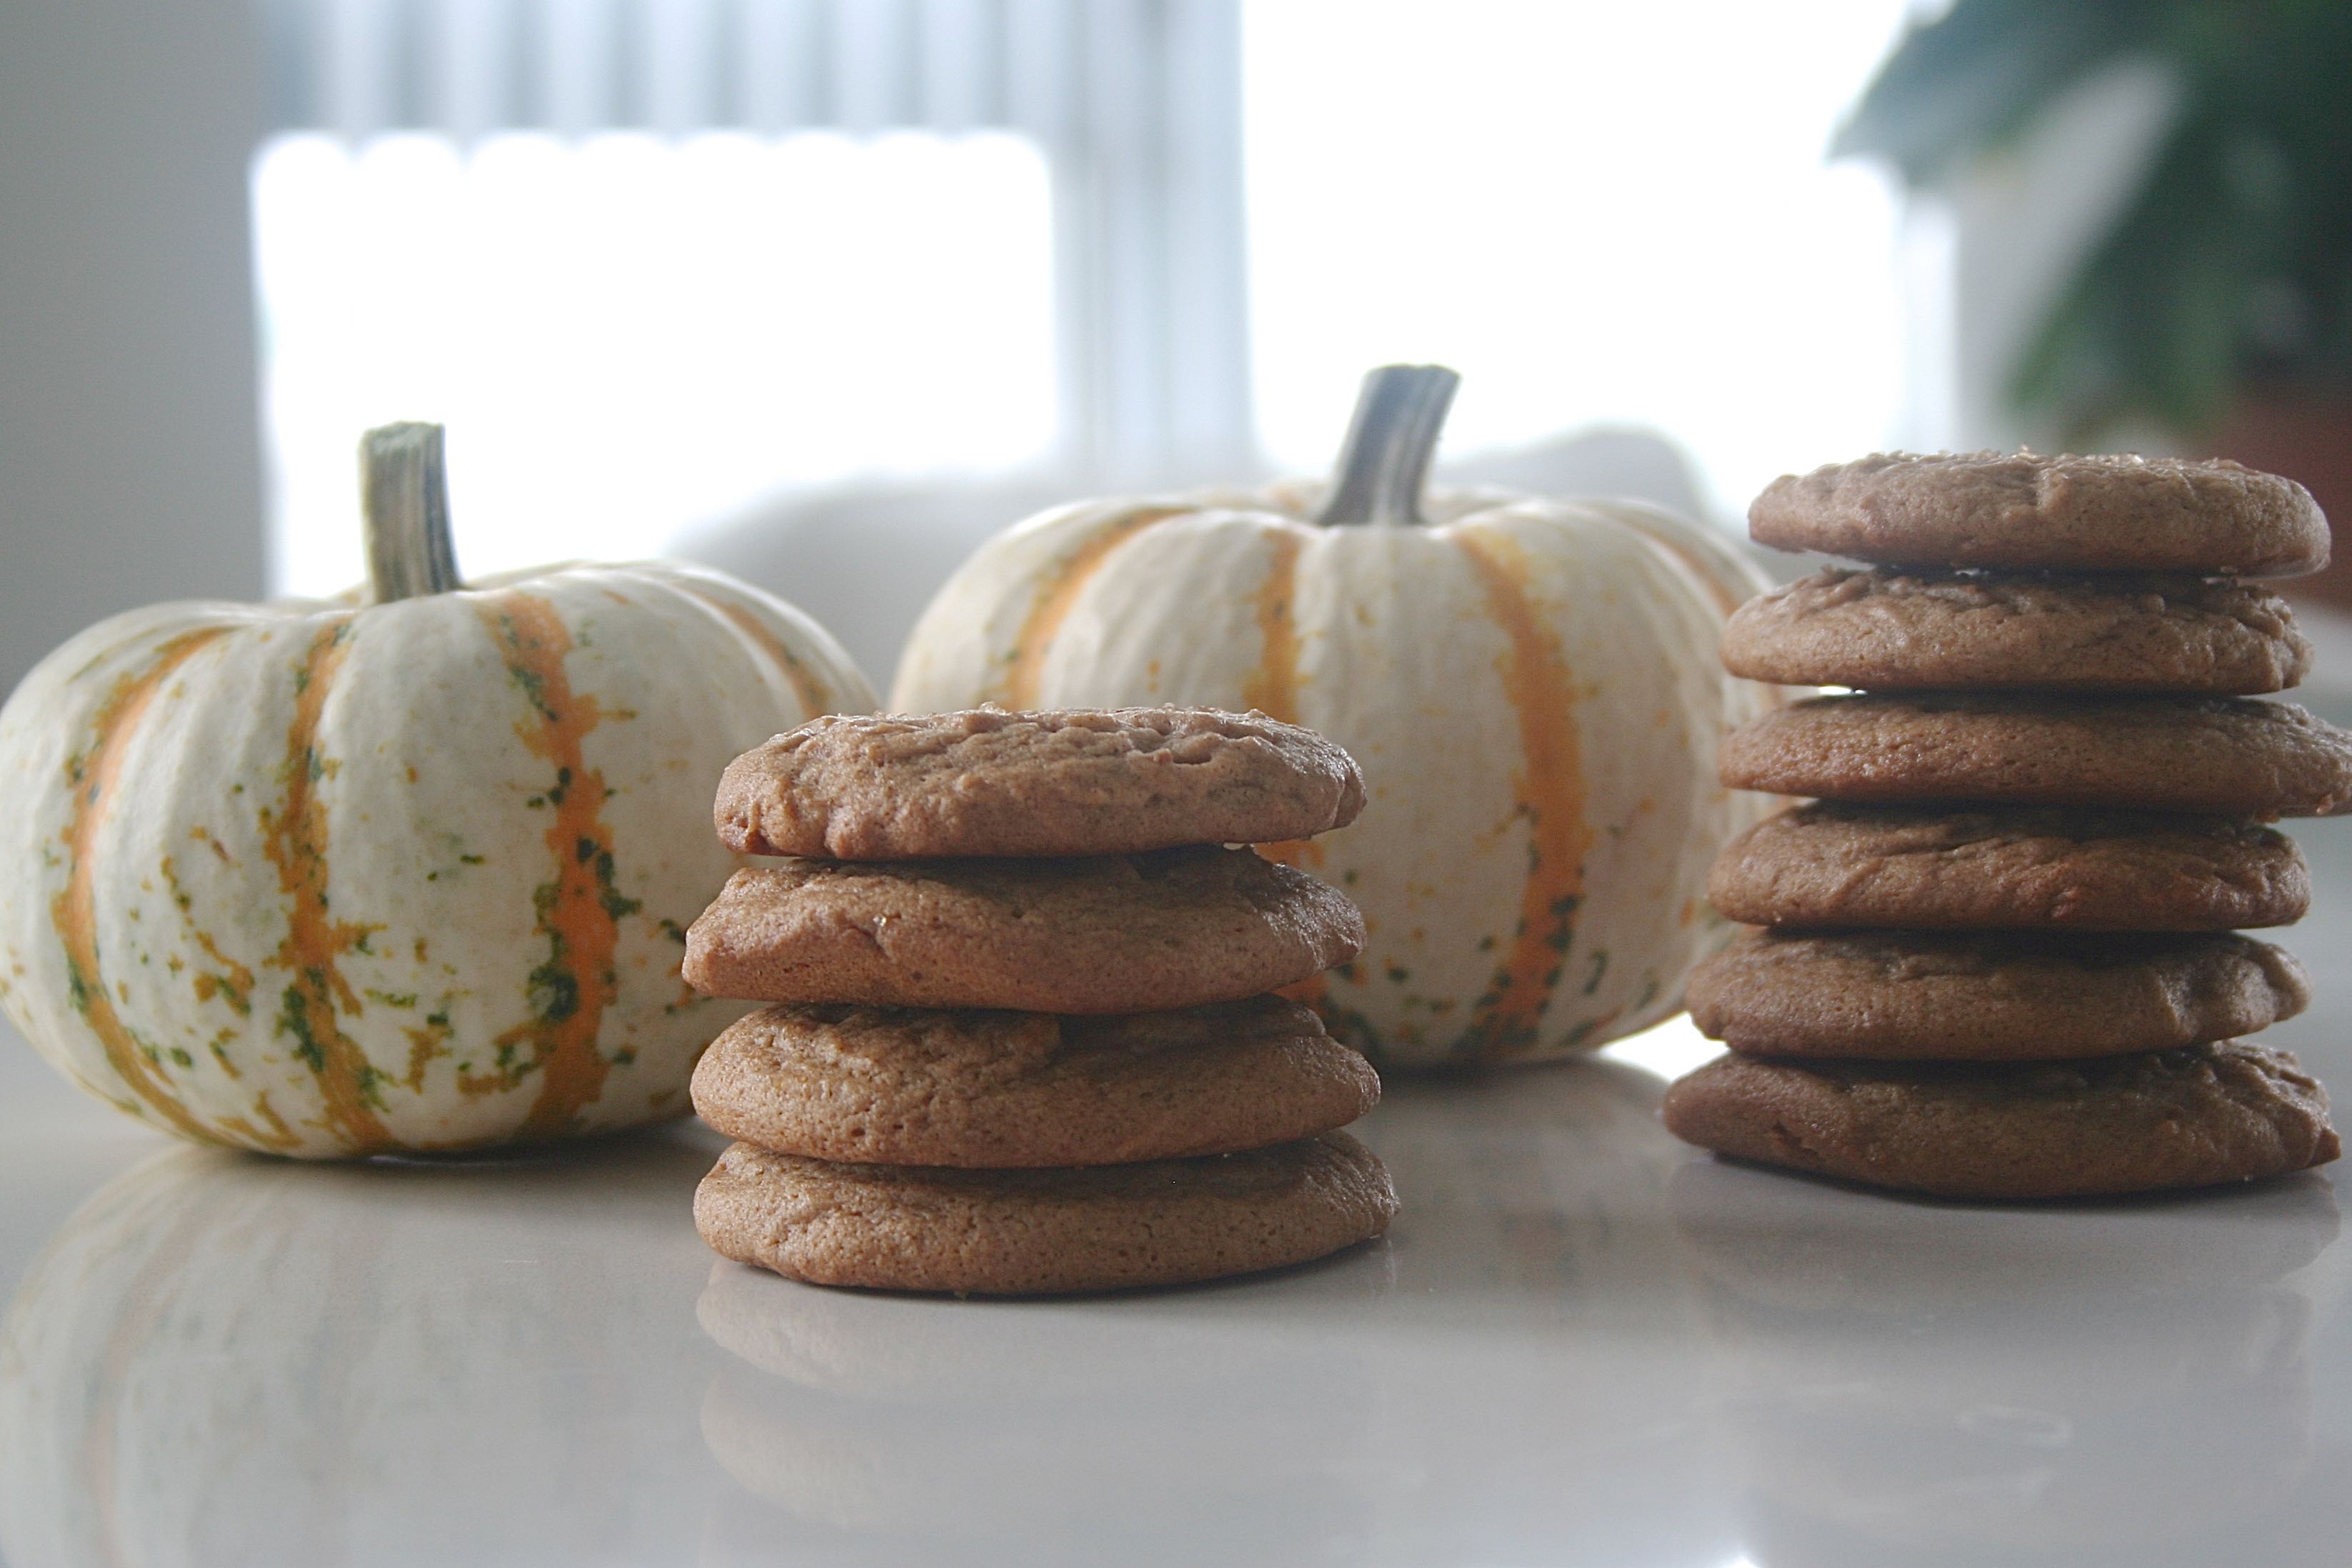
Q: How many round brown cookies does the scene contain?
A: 10